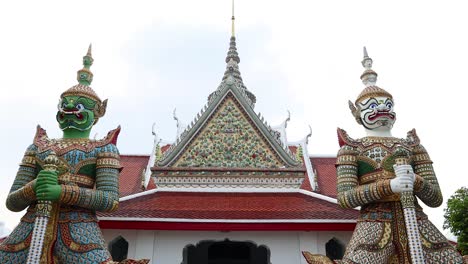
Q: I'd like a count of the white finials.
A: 4